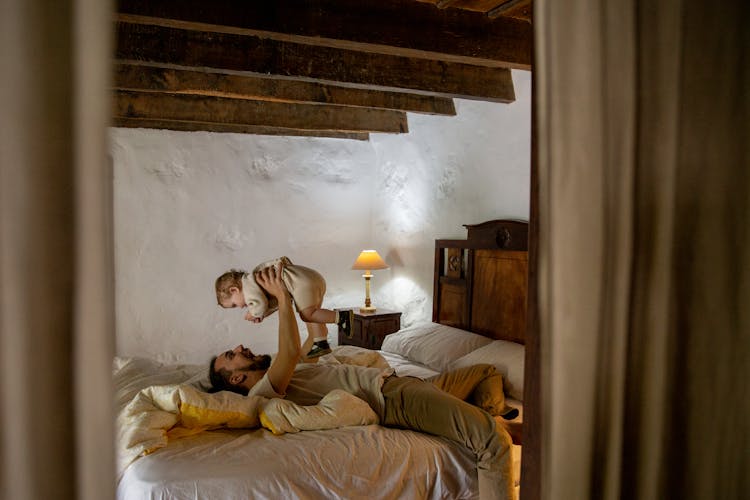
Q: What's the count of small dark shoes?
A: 2